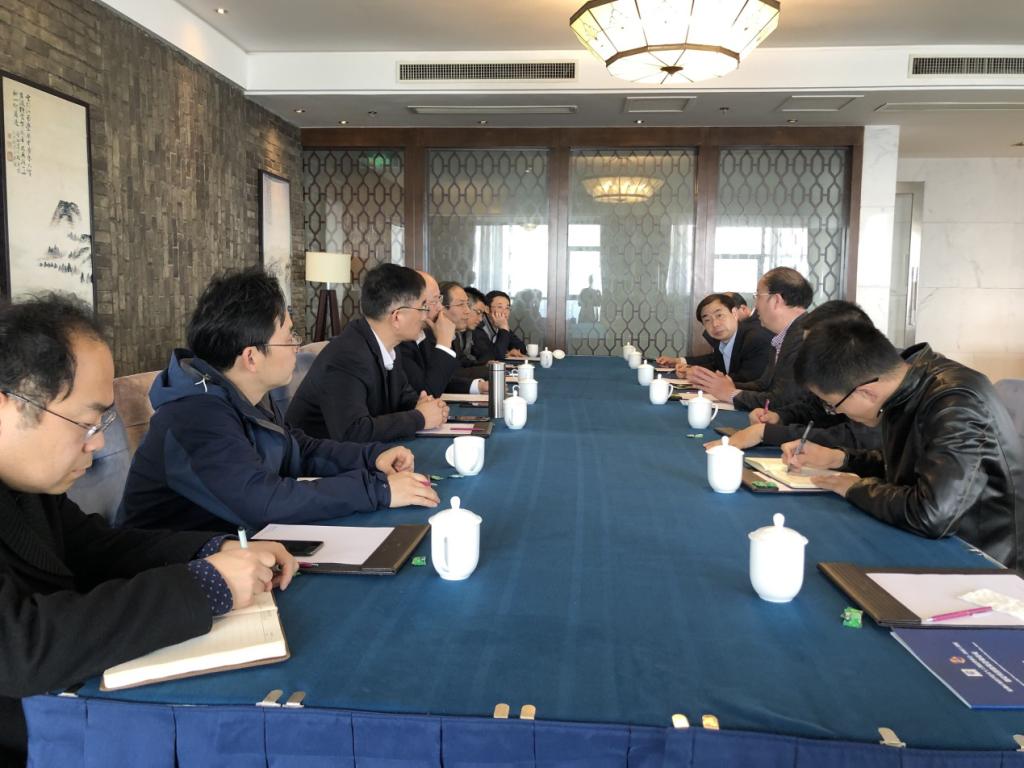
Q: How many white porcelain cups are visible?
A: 14